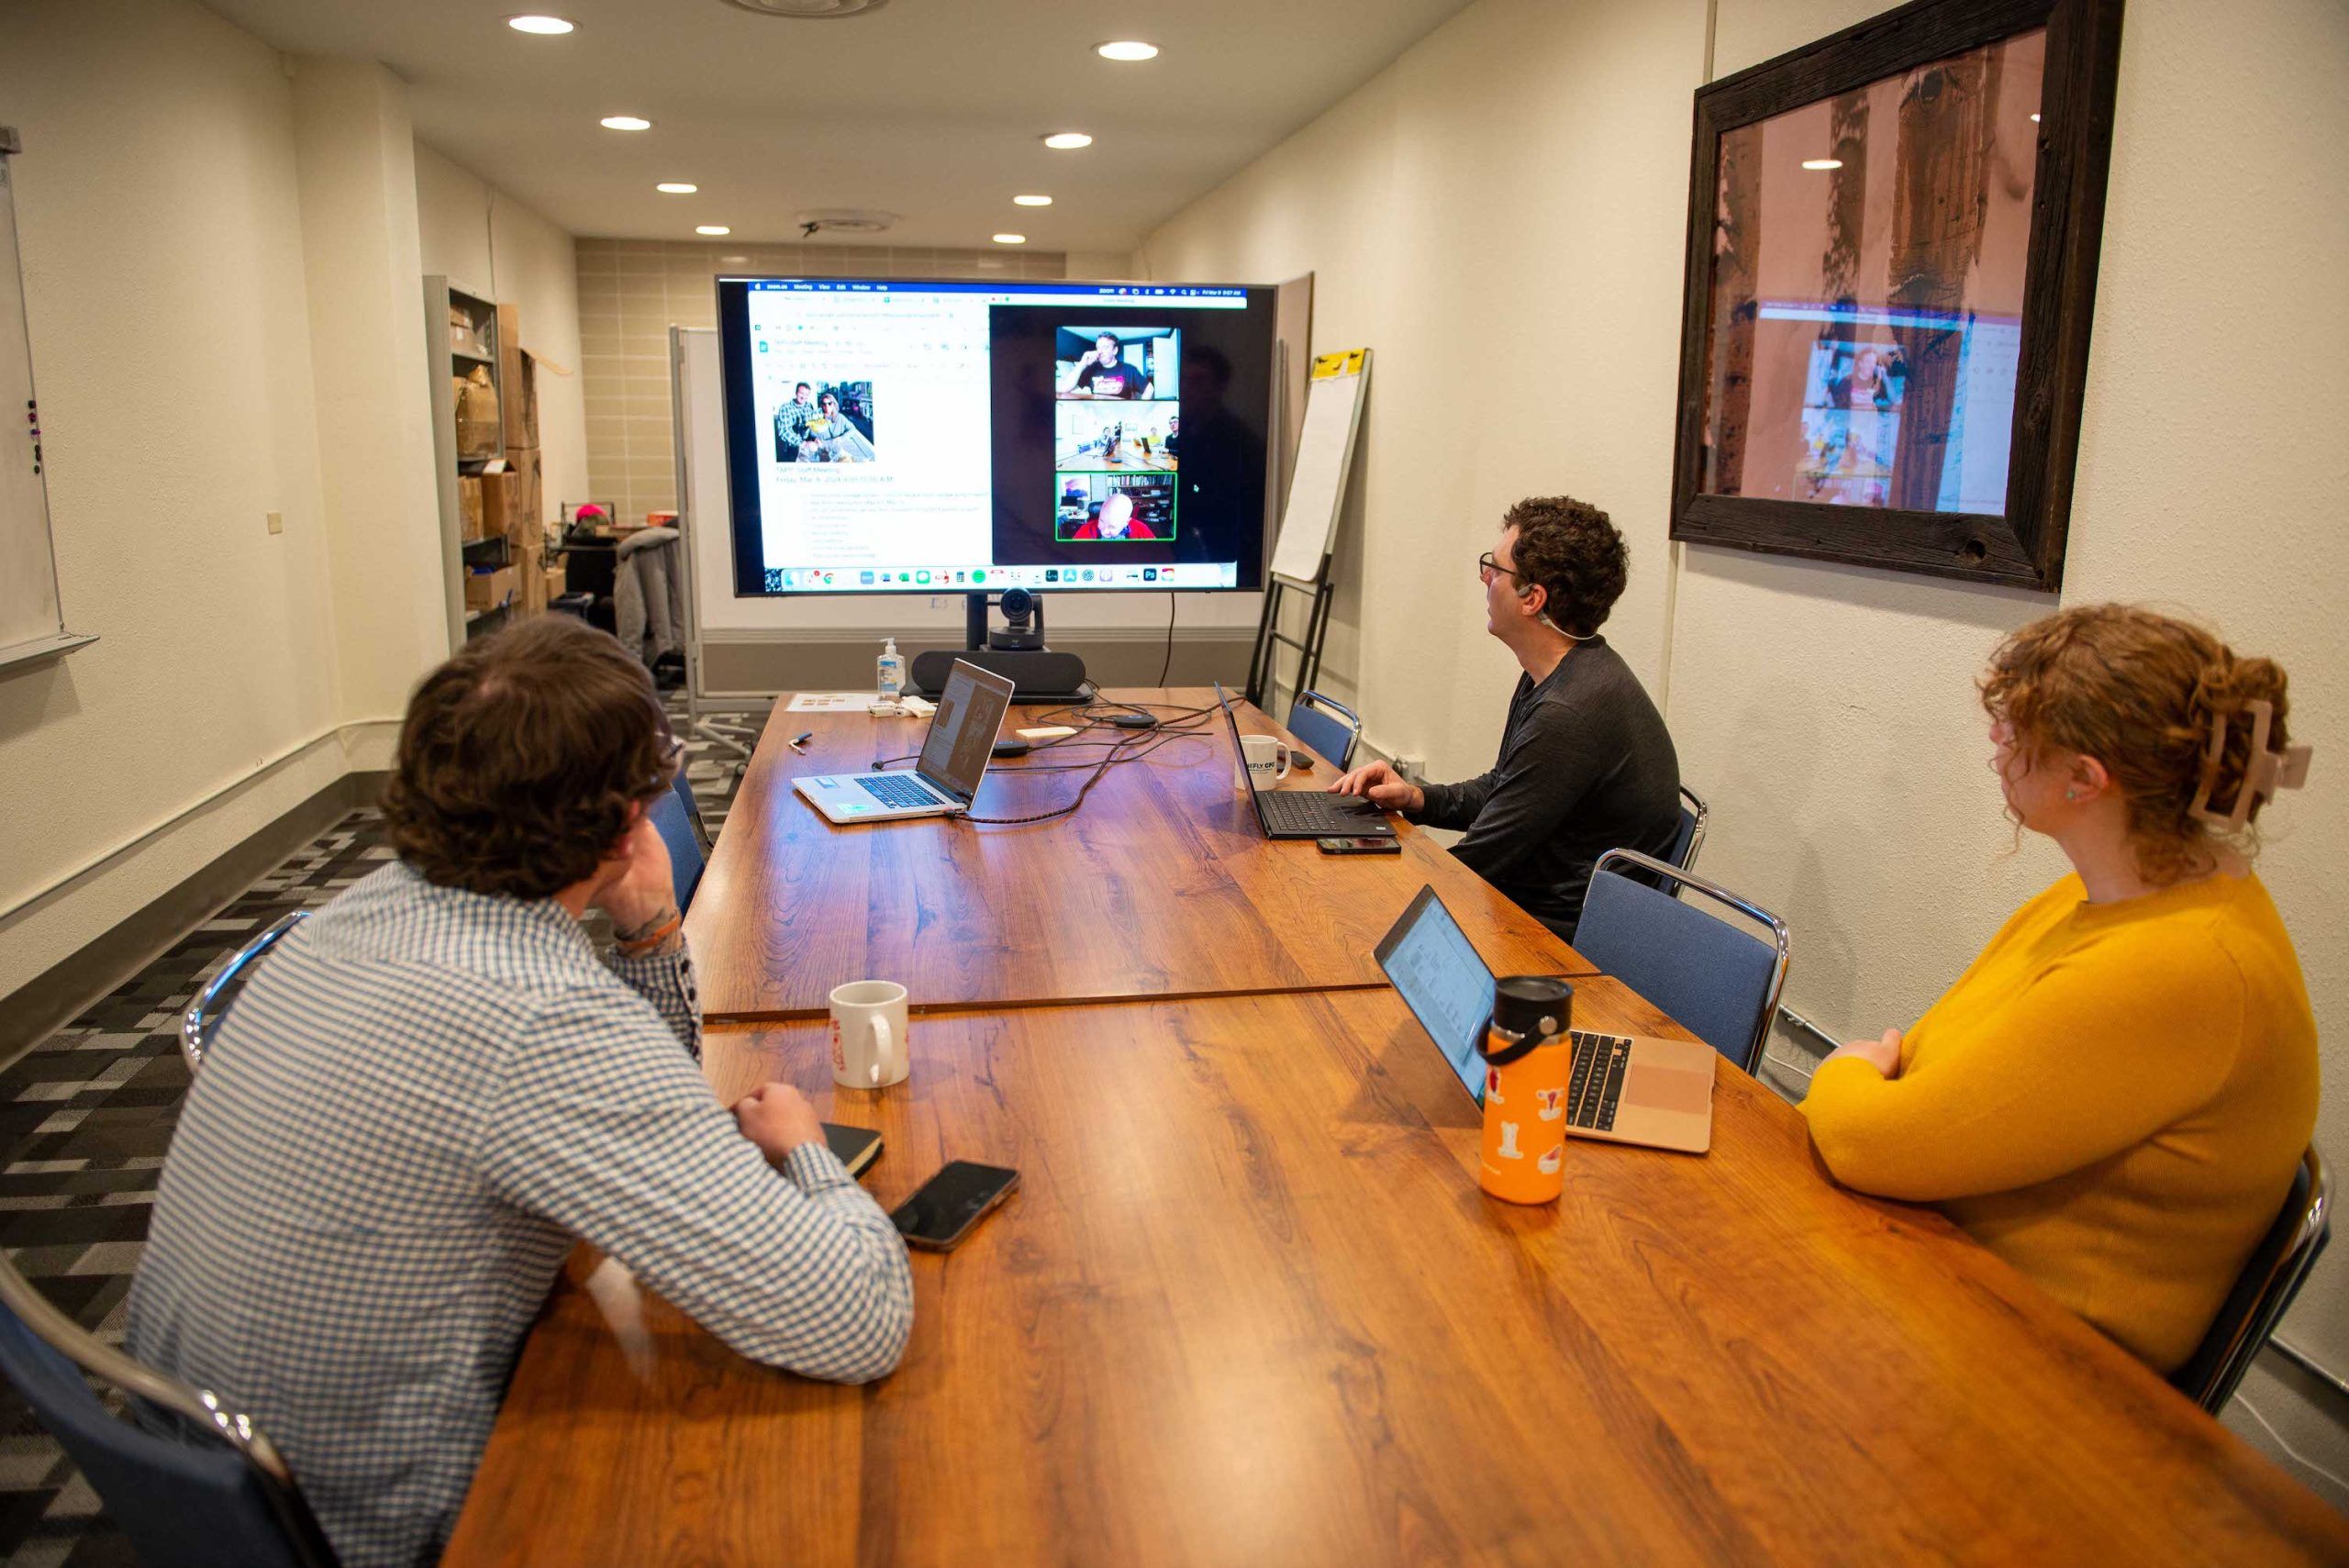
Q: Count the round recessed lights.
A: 8